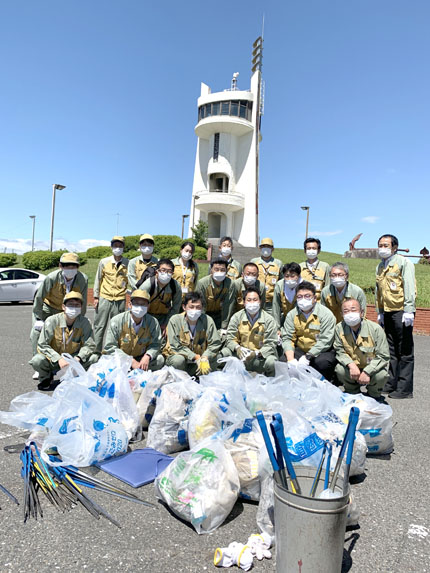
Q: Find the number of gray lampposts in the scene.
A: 5